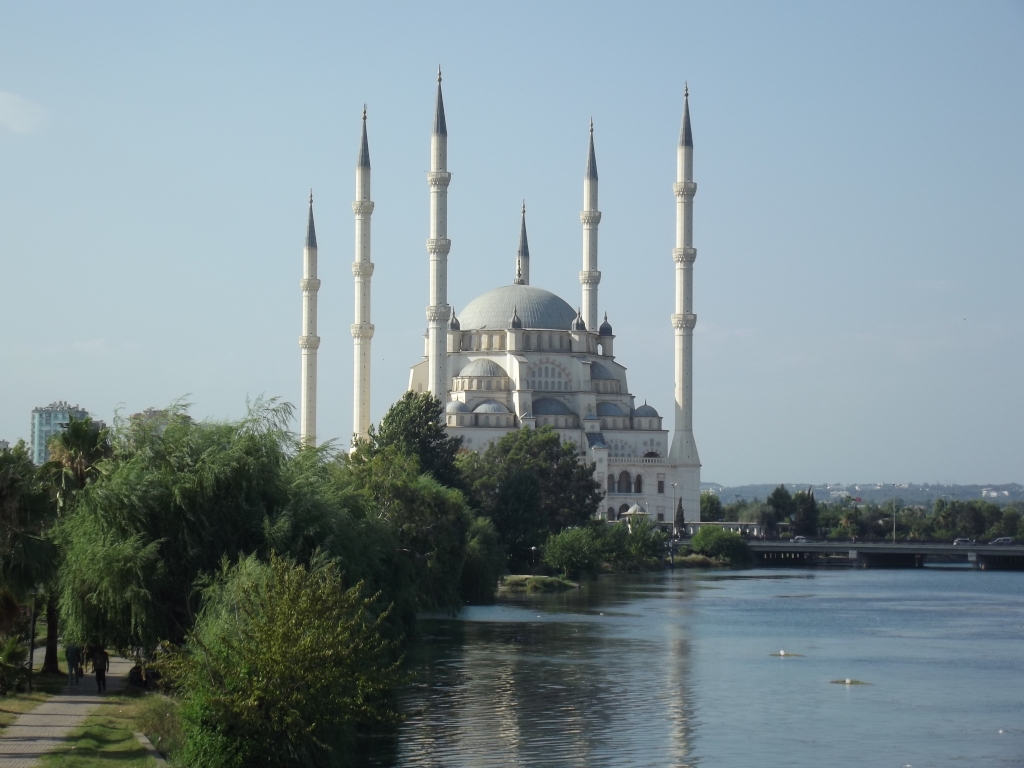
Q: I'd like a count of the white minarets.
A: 6